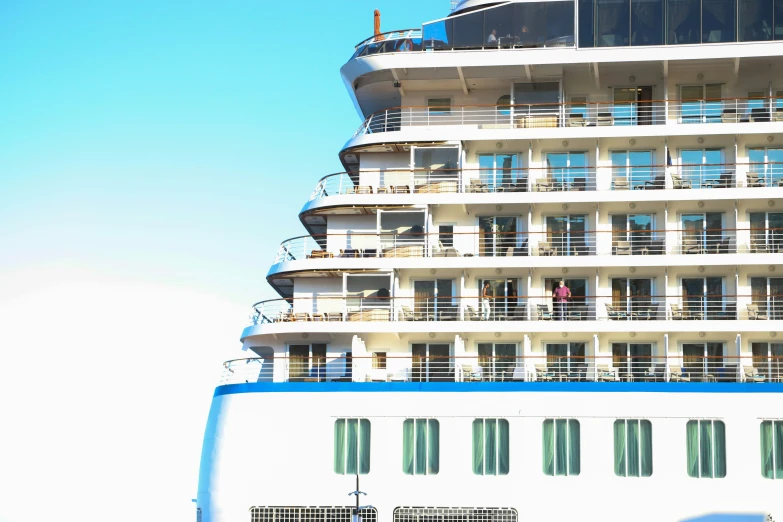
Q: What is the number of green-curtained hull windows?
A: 7